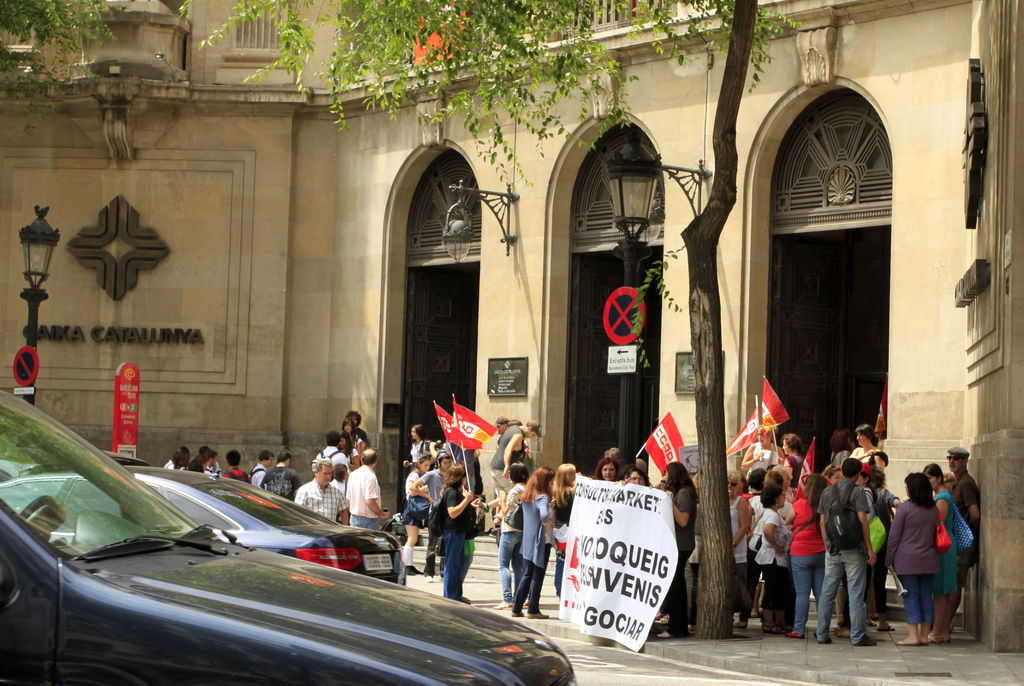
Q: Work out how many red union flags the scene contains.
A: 7